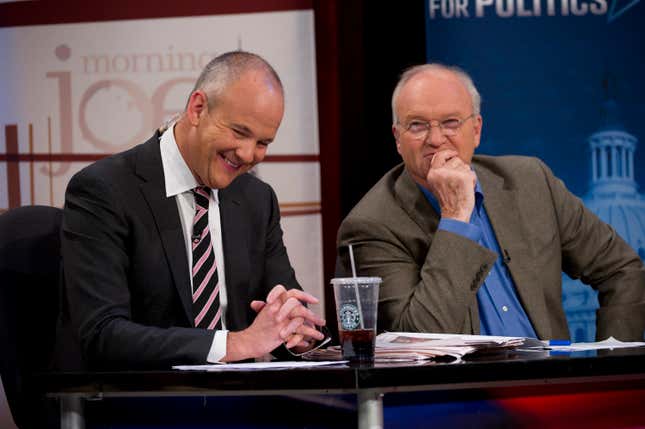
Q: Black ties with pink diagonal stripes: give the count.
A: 1